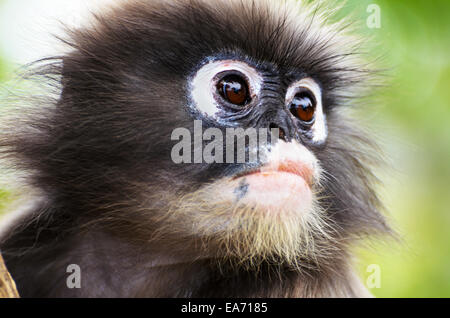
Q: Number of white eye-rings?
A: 2